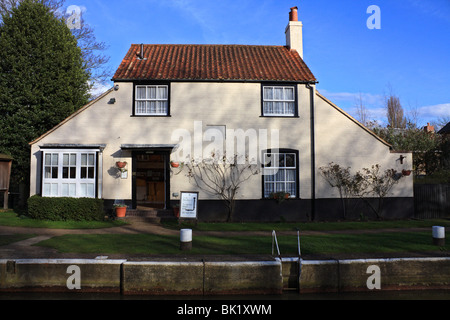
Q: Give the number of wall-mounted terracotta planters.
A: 3